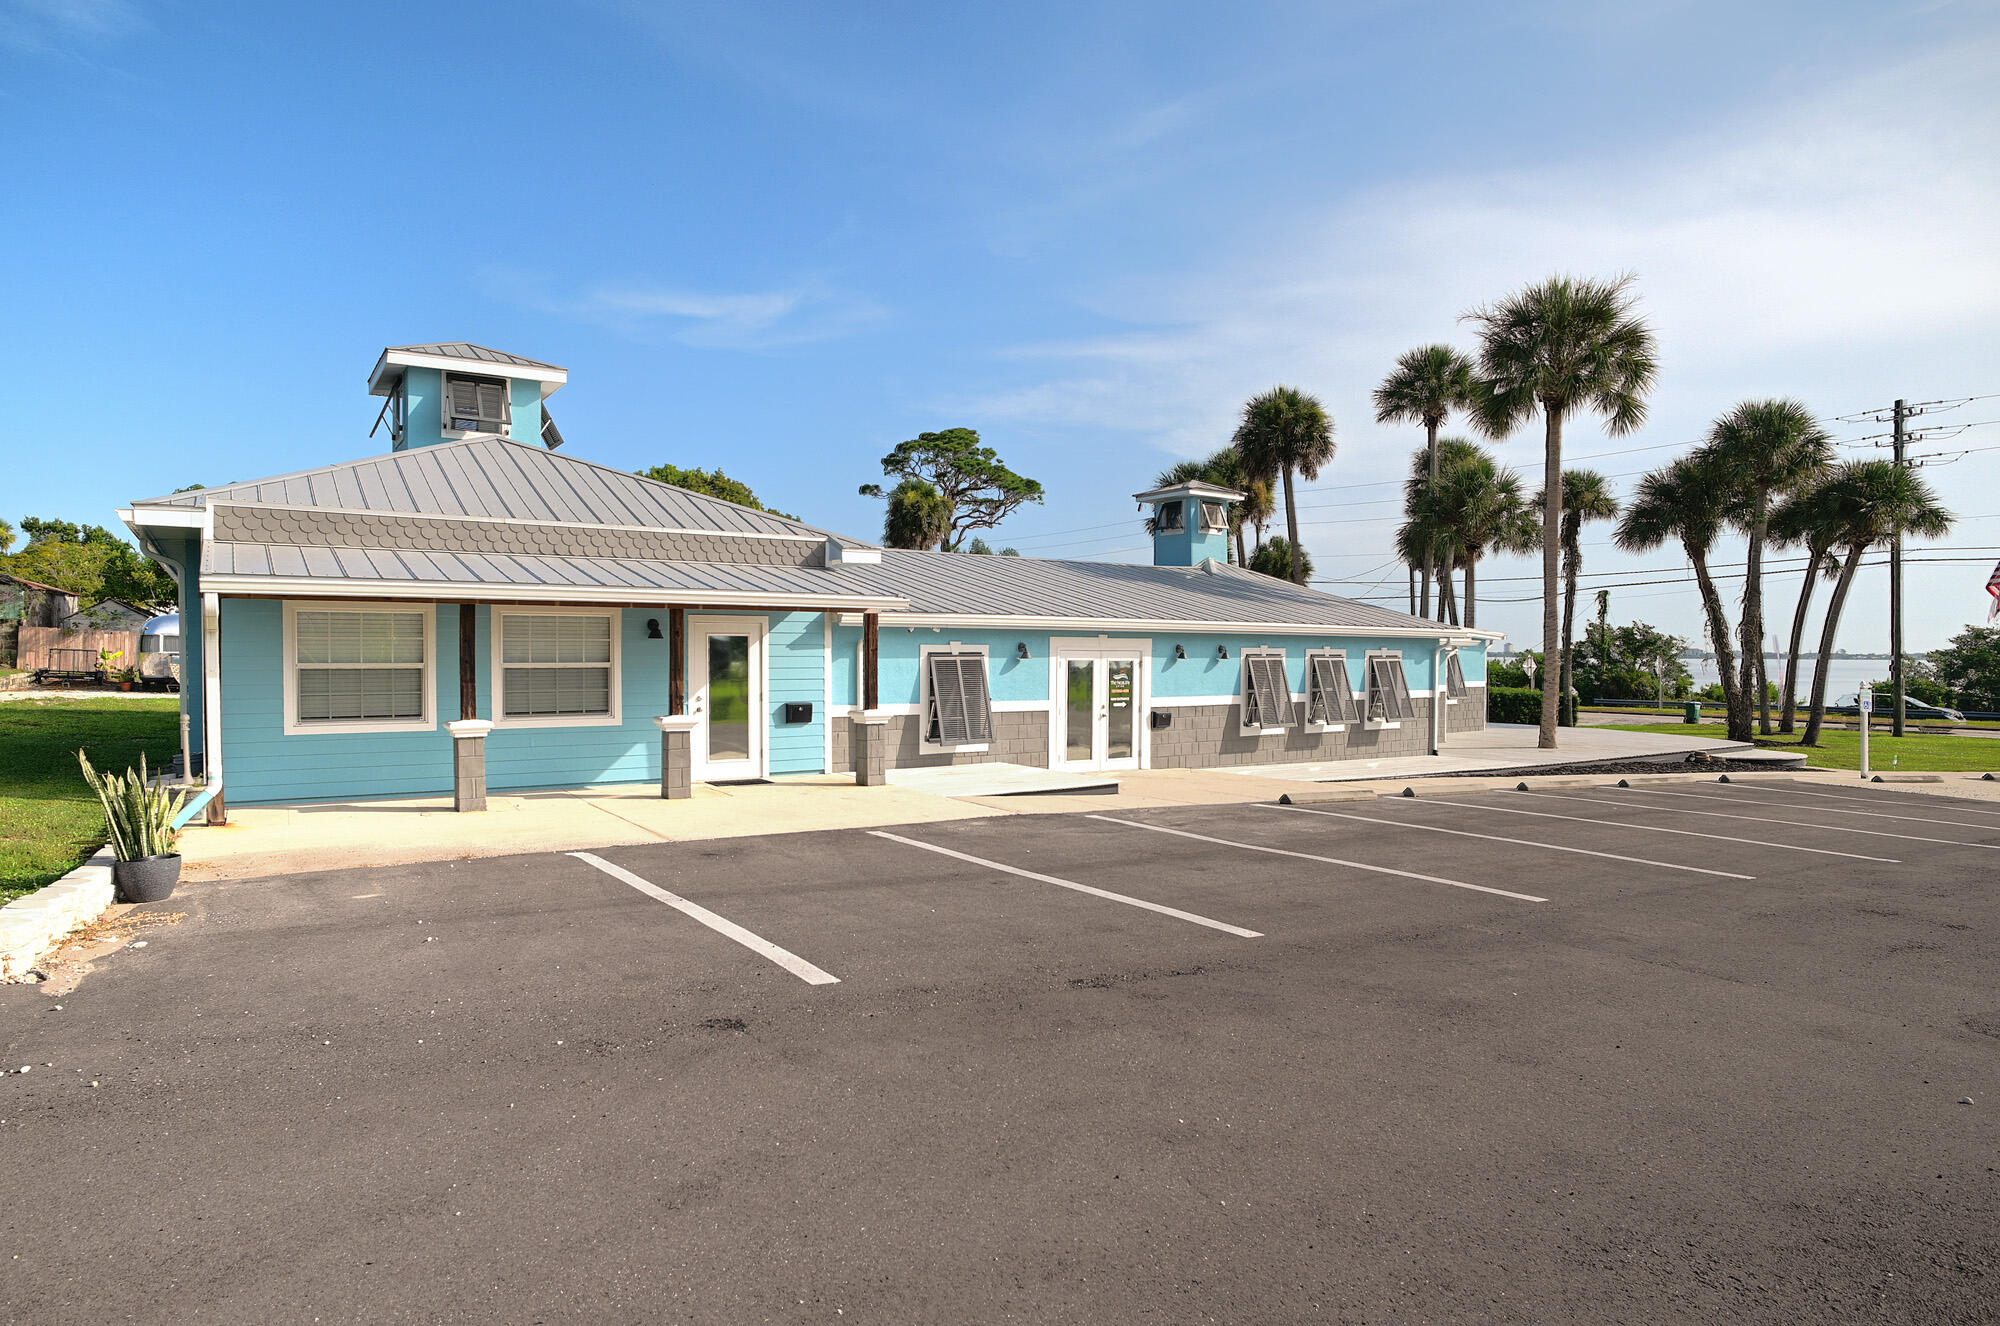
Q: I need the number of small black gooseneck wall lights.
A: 4